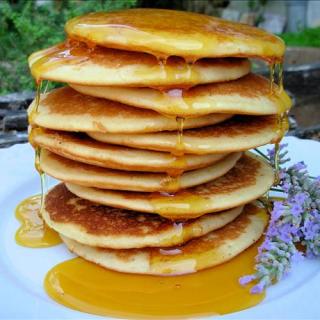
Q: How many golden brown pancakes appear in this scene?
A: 10